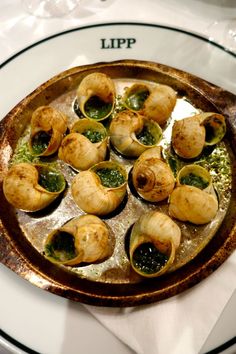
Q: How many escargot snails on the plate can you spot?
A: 12